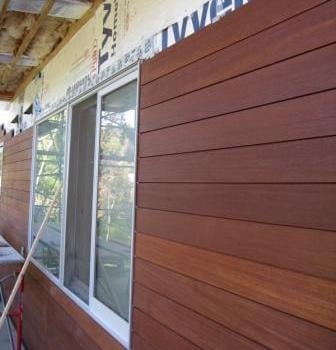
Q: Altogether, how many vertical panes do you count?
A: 3